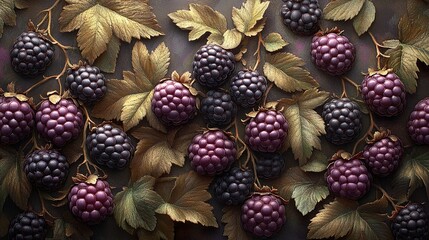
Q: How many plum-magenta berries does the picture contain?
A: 12